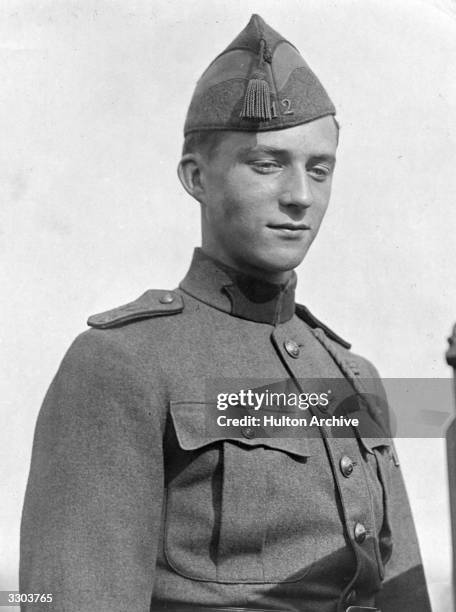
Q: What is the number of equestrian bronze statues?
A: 0